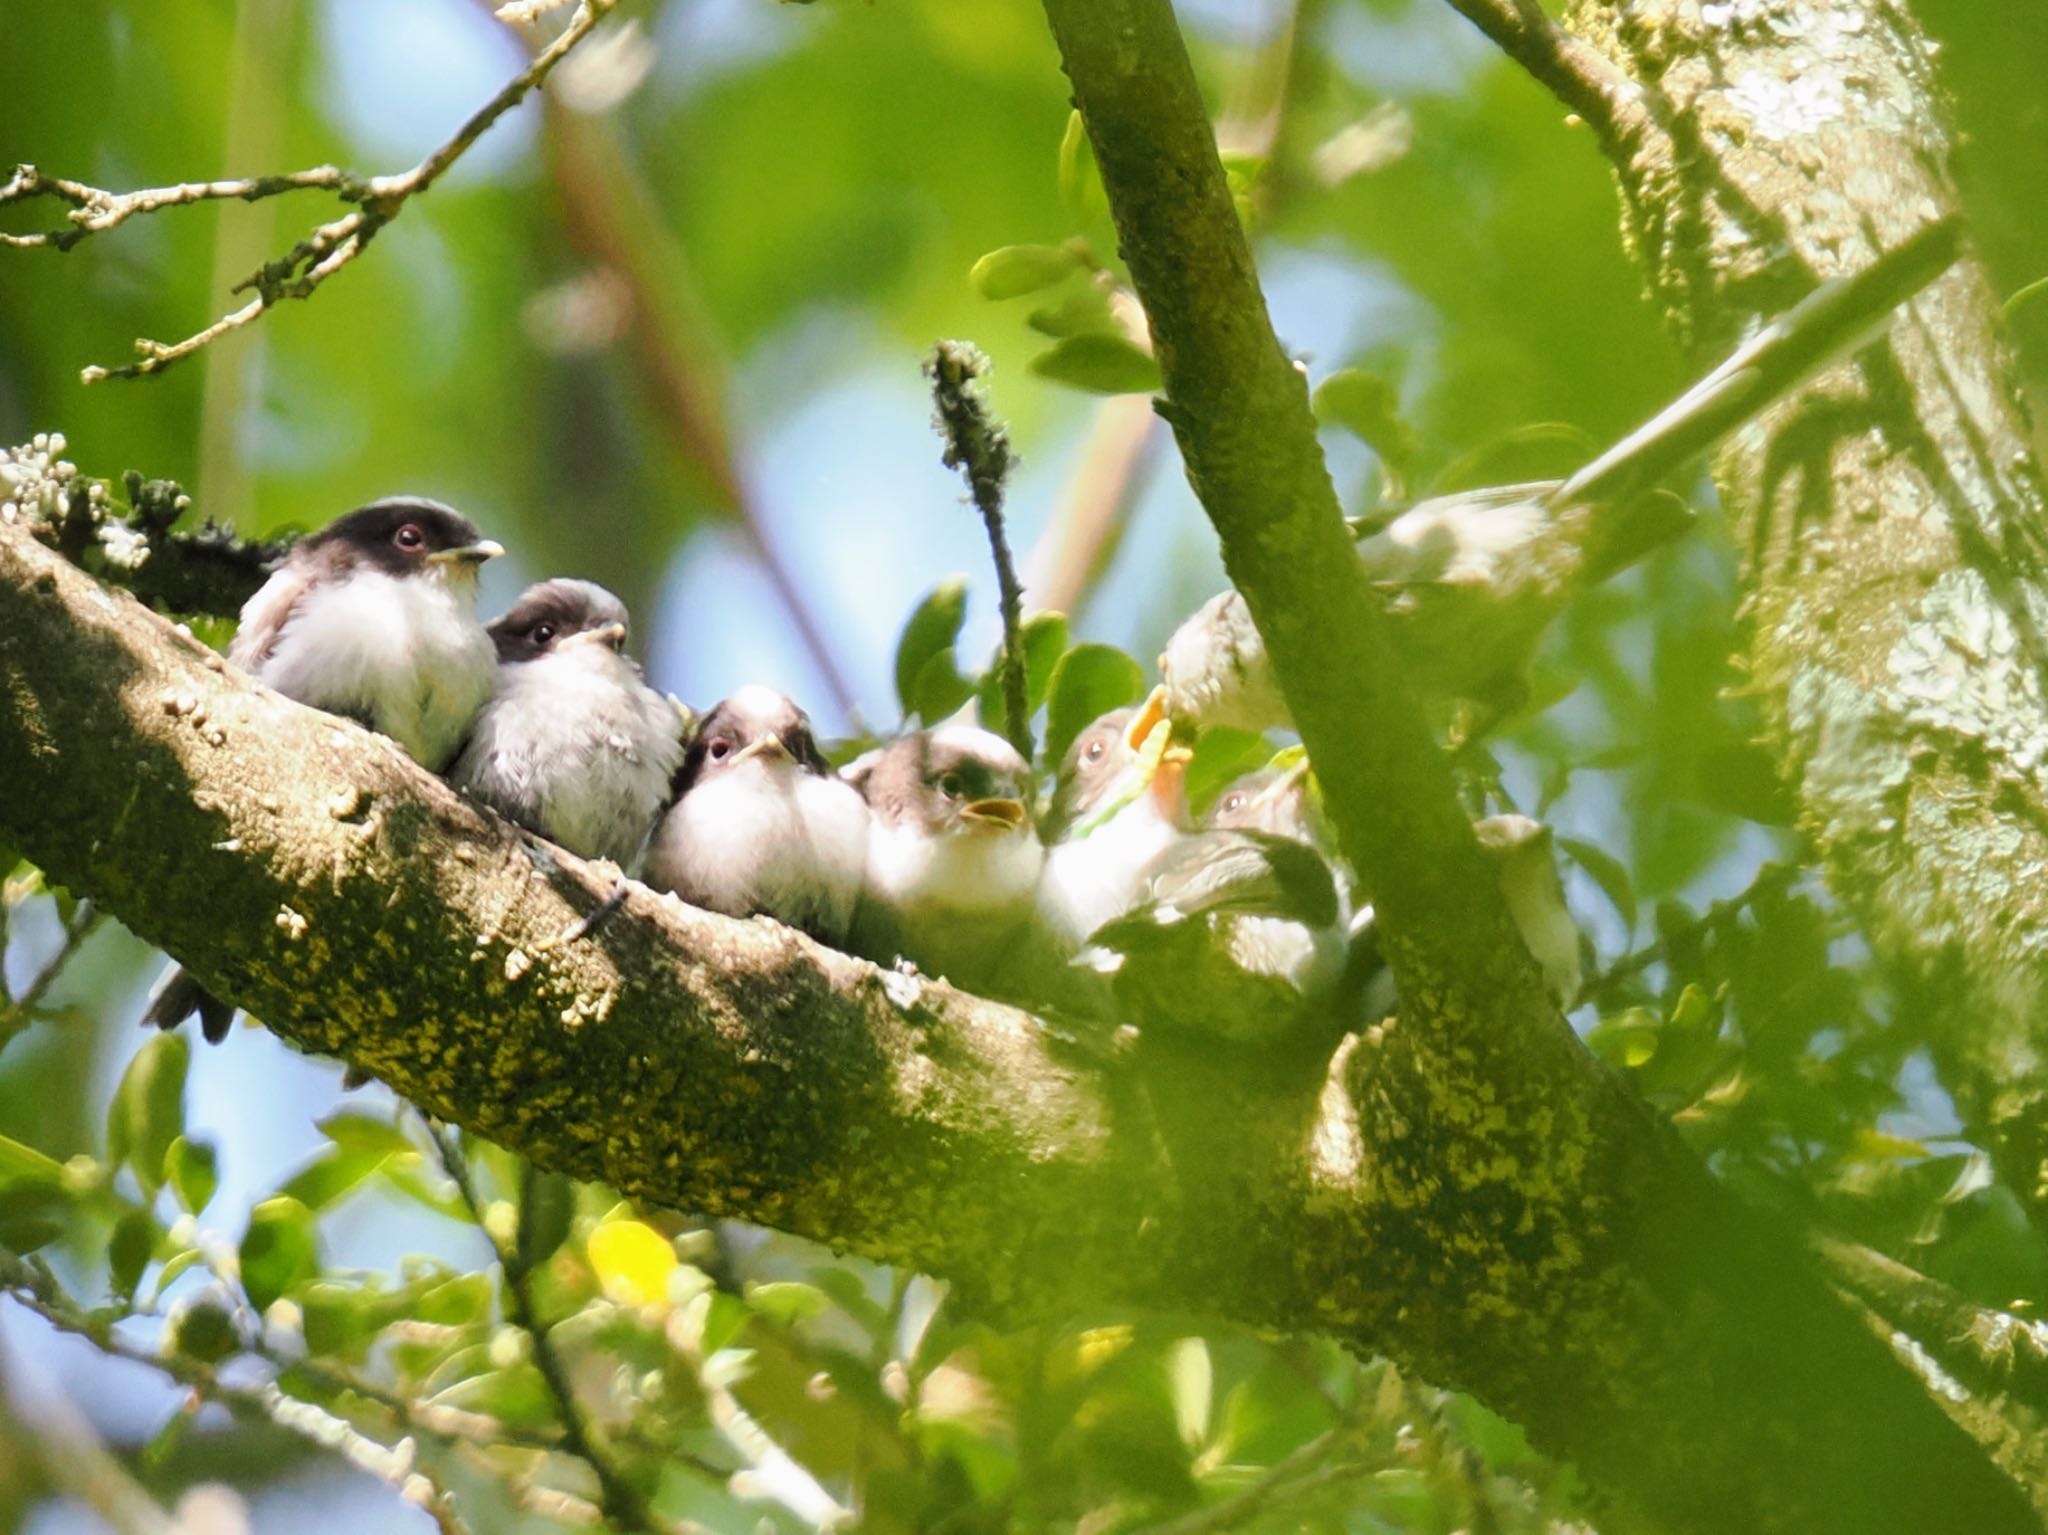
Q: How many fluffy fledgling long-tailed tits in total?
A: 6